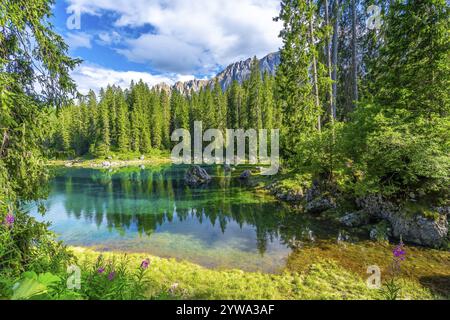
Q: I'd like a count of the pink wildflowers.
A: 5